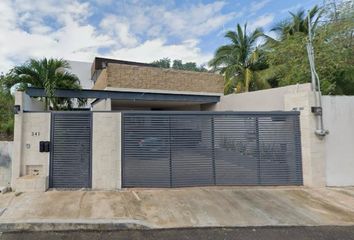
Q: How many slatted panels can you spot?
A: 5